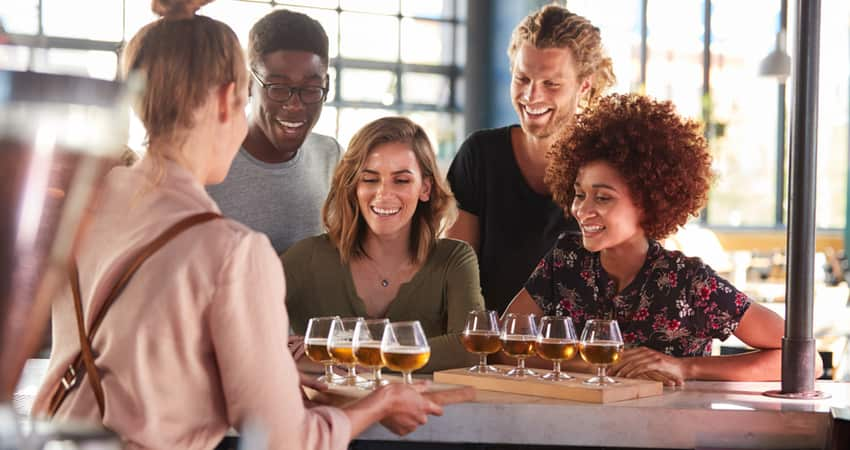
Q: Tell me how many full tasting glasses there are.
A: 8